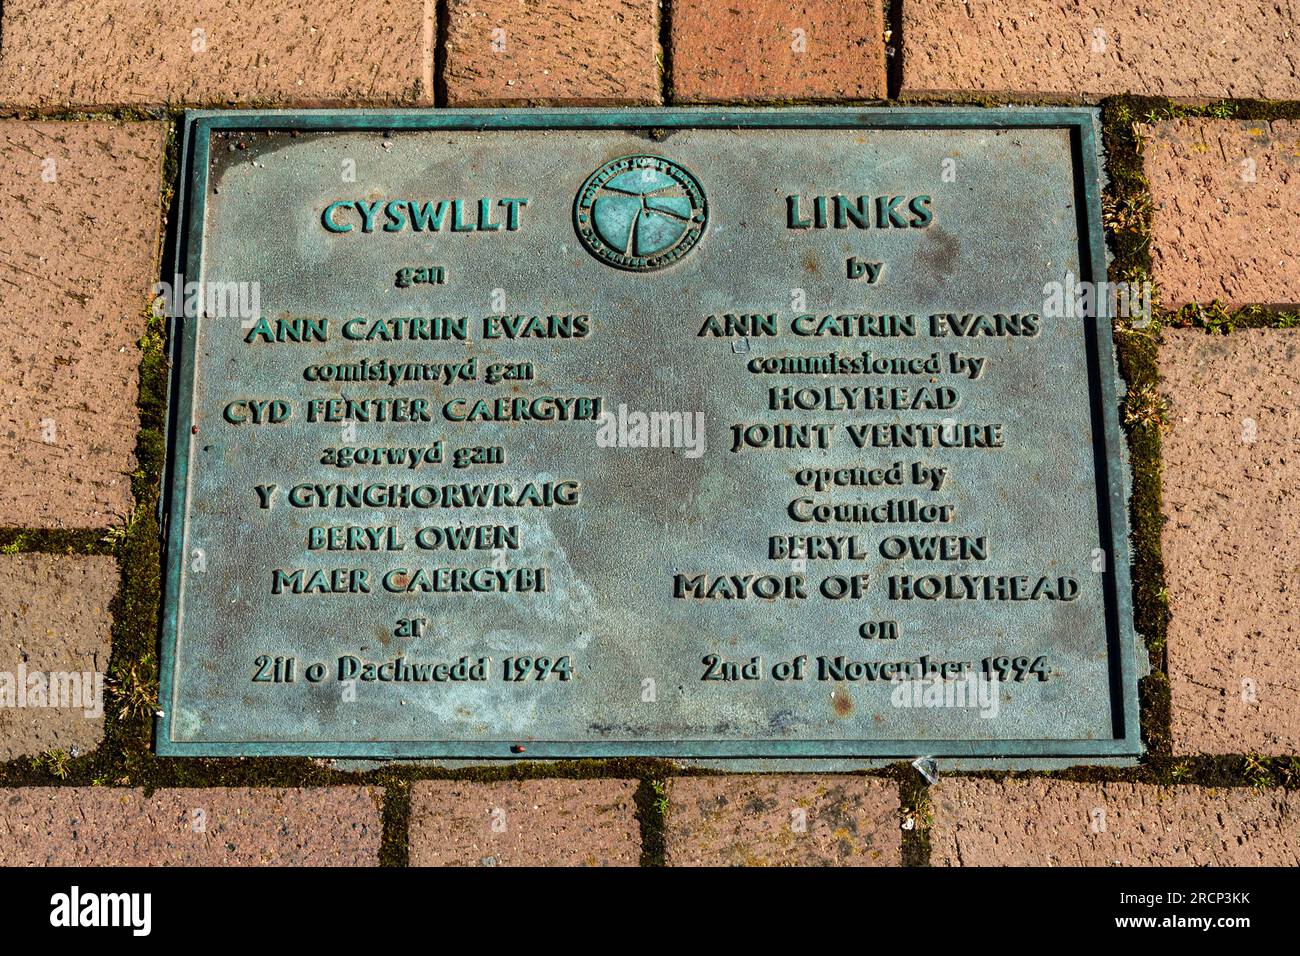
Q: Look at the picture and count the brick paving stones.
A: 12